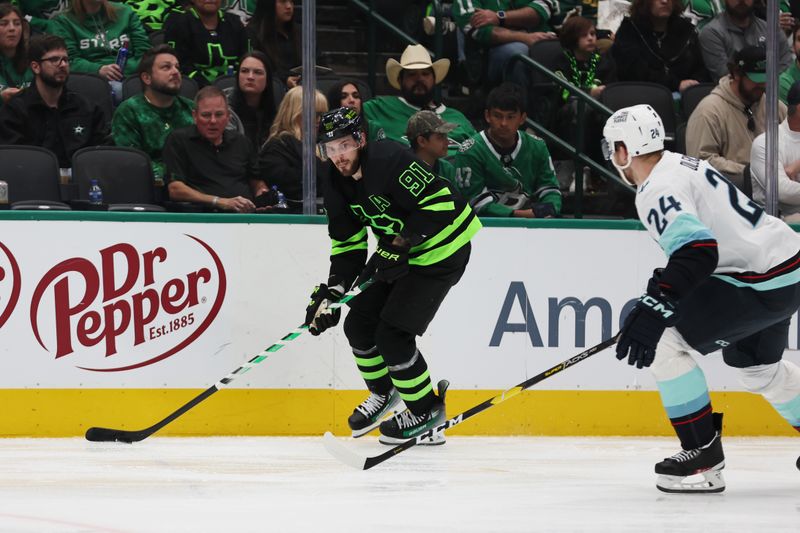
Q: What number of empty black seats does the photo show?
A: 3